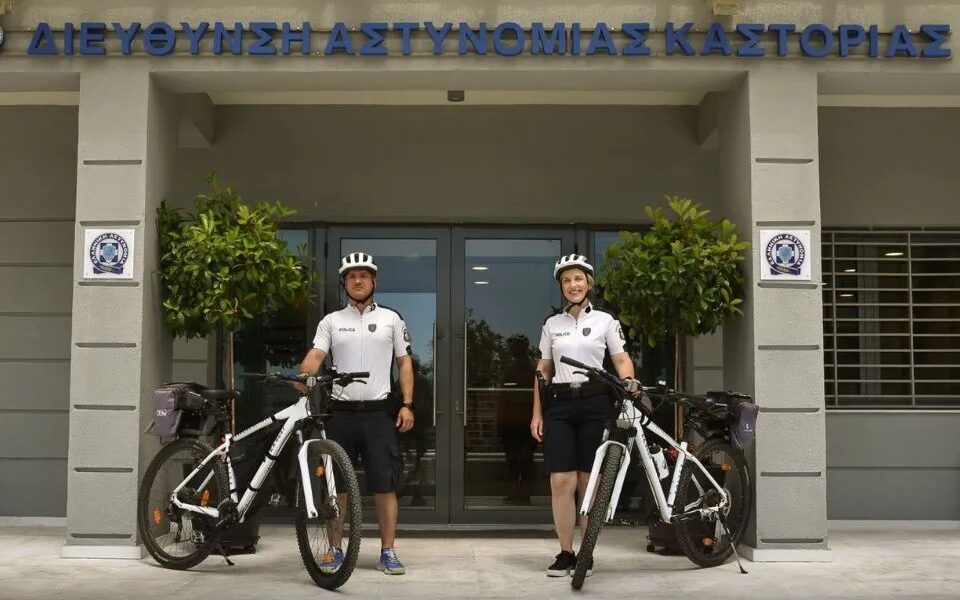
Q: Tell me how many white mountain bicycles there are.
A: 2